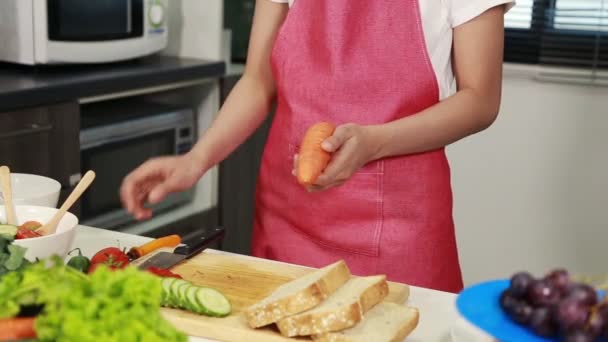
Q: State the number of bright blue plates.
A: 1